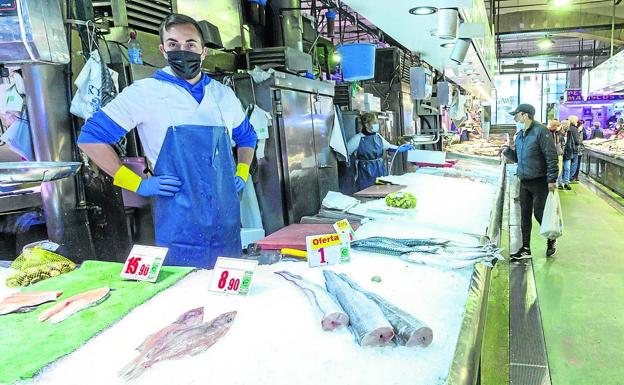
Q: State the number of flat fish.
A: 2